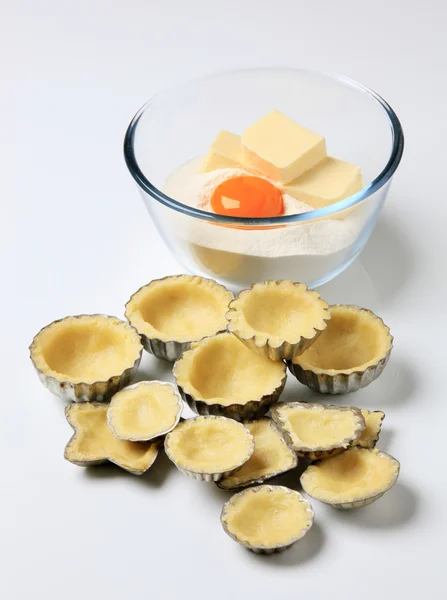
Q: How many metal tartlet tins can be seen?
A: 13